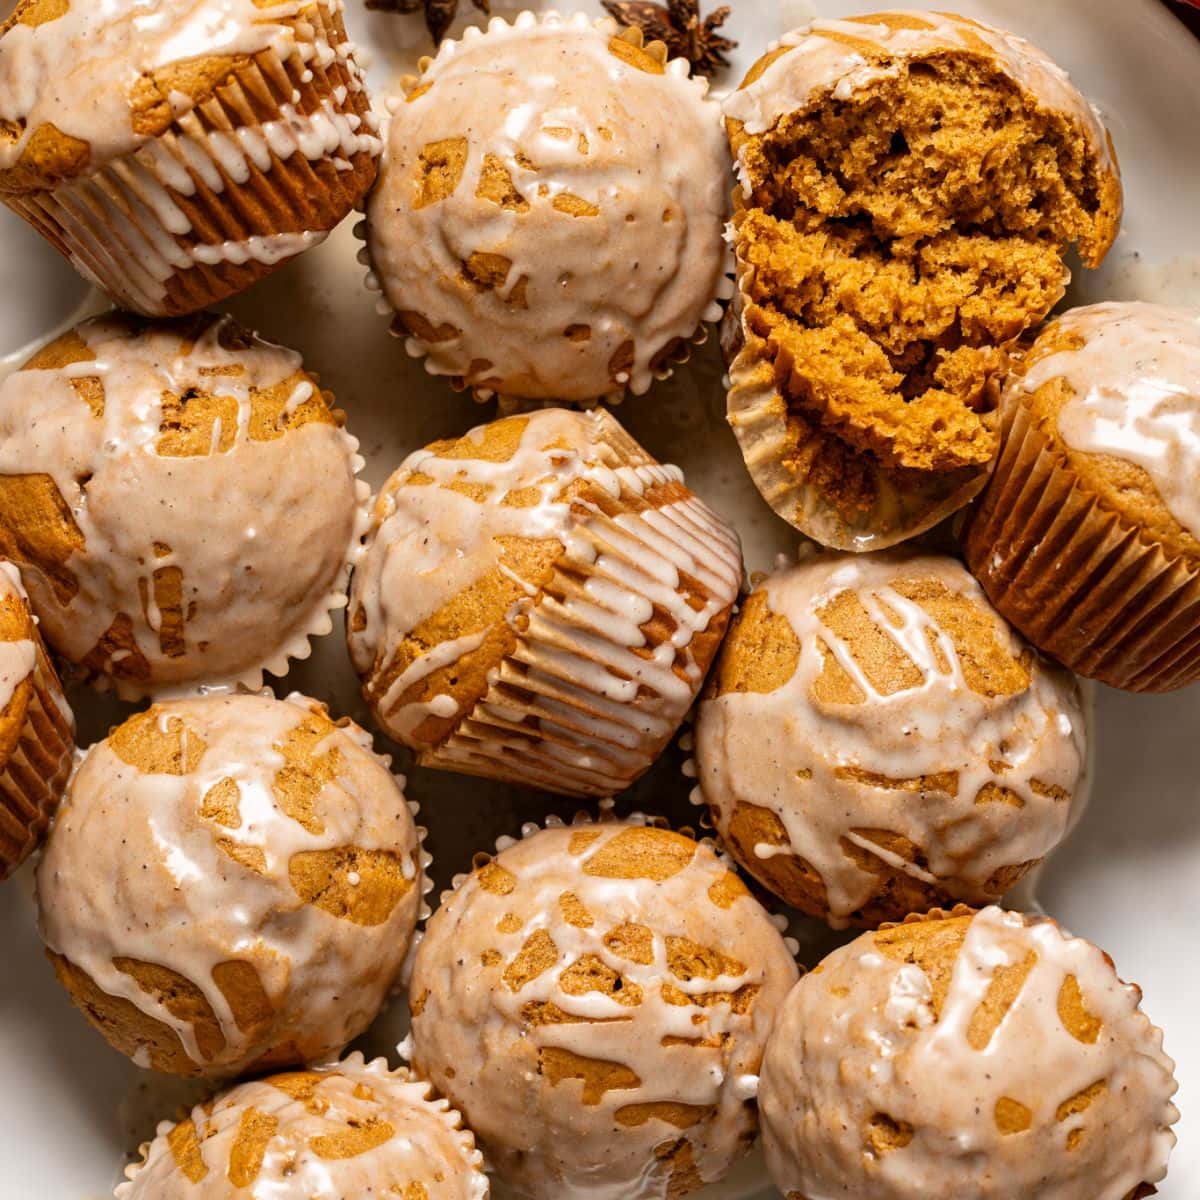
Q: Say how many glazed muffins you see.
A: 12